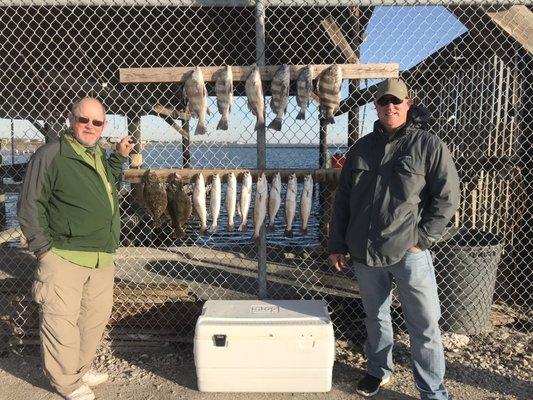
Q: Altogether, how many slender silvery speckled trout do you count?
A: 8